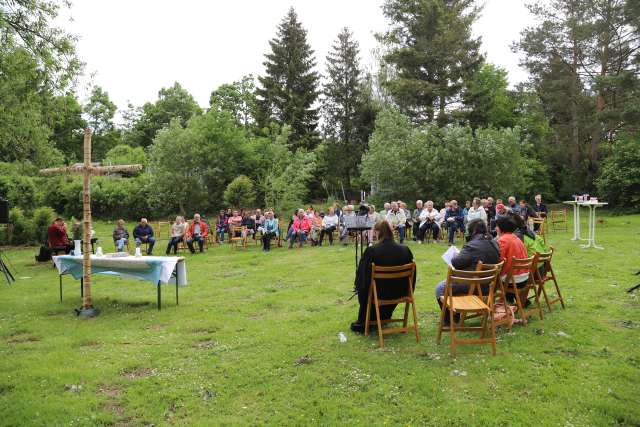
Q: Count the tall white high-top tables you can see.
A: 2